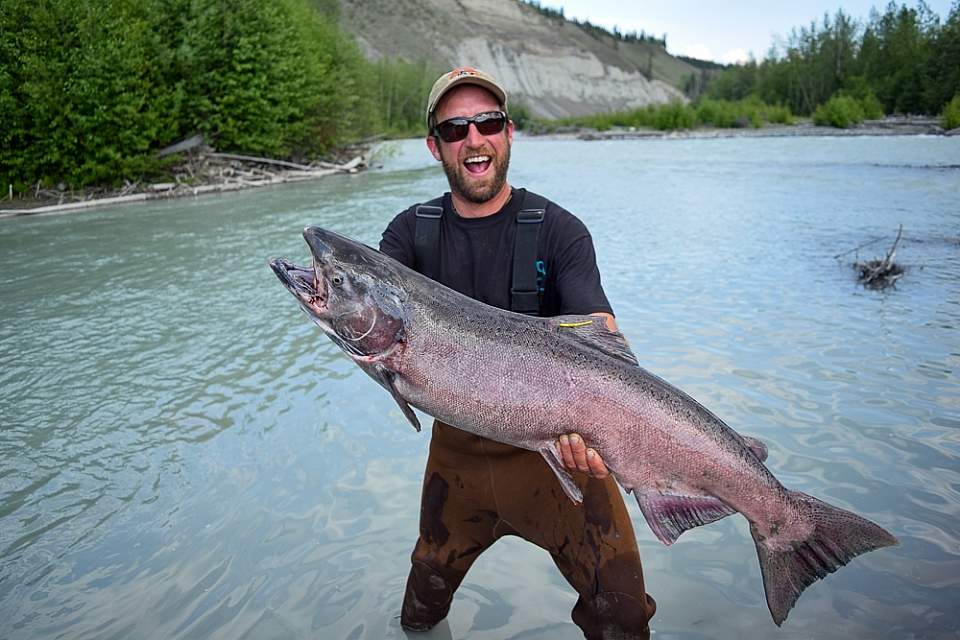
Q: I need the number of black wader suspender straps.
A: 2